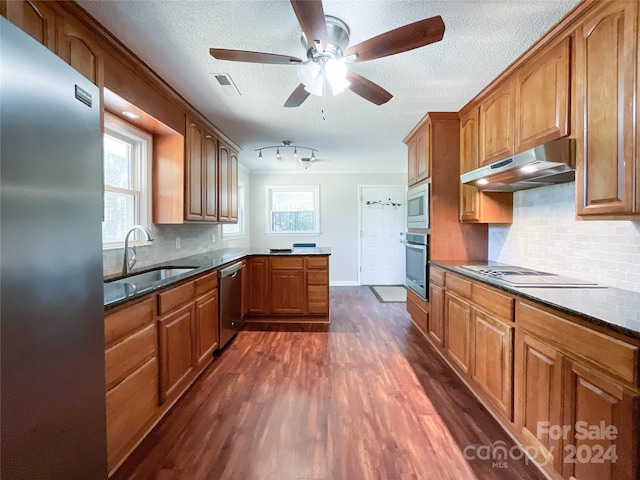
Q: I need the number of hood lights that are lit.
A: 2